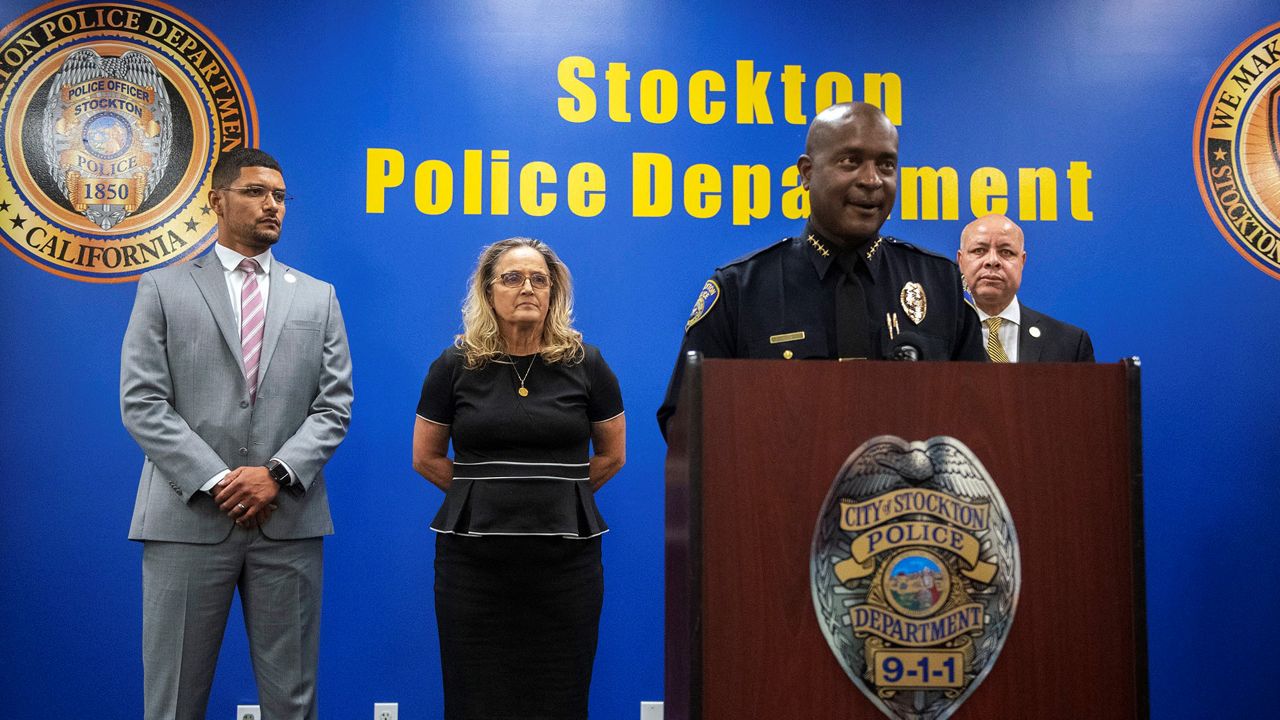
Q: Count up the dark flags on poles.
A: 0